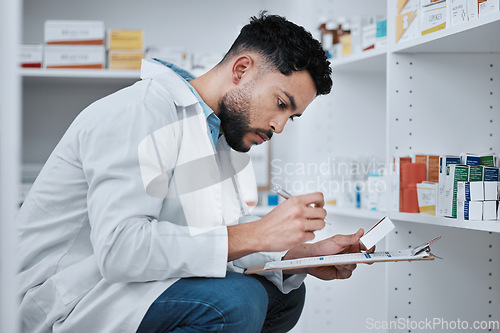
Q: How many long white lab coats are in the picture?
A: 1